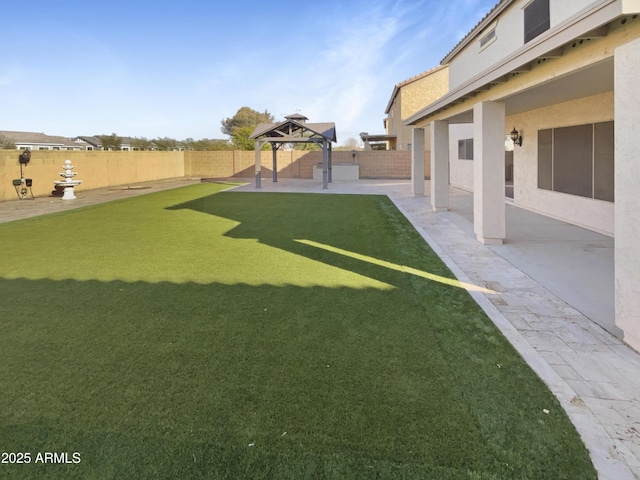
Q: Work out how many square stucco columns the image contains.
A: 4